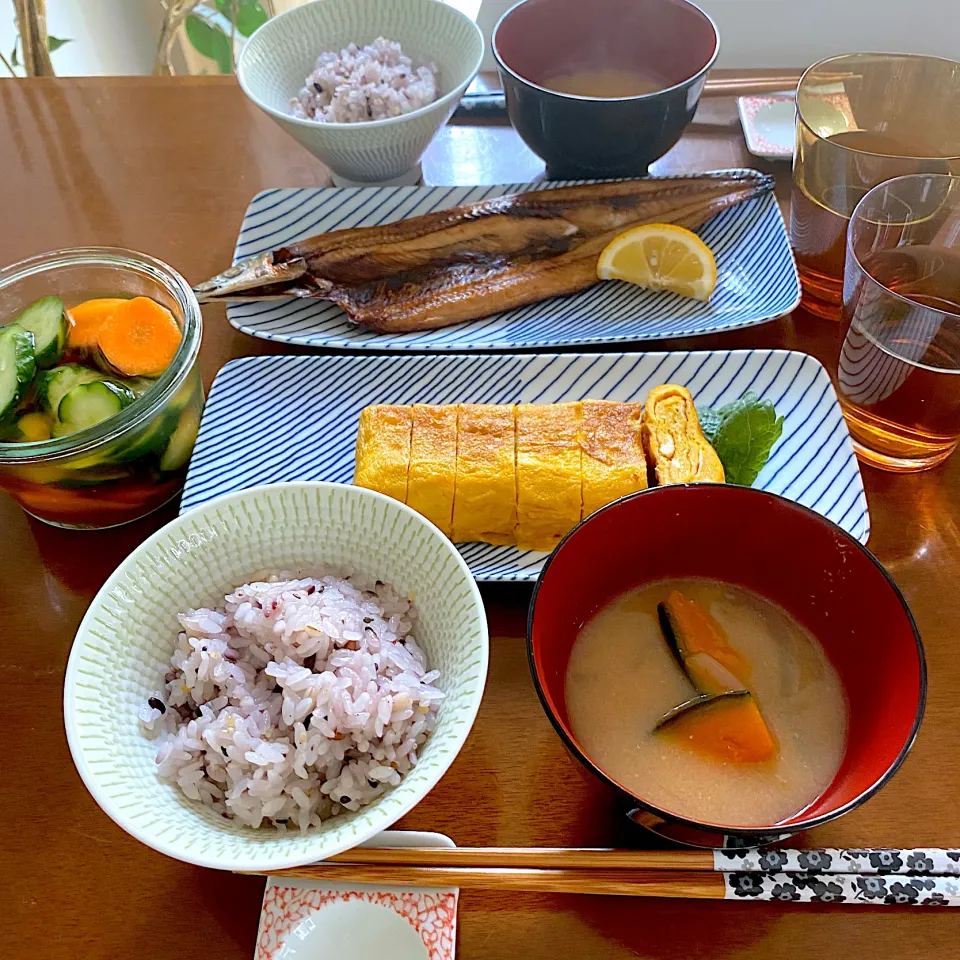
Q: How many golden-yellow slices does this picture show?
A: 6